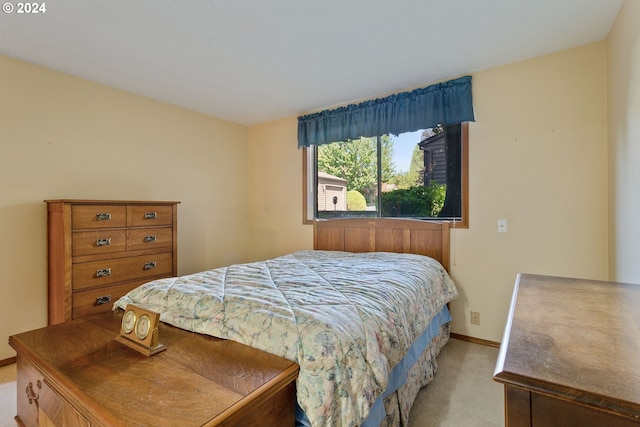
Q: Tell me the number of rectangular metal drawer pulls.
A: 7